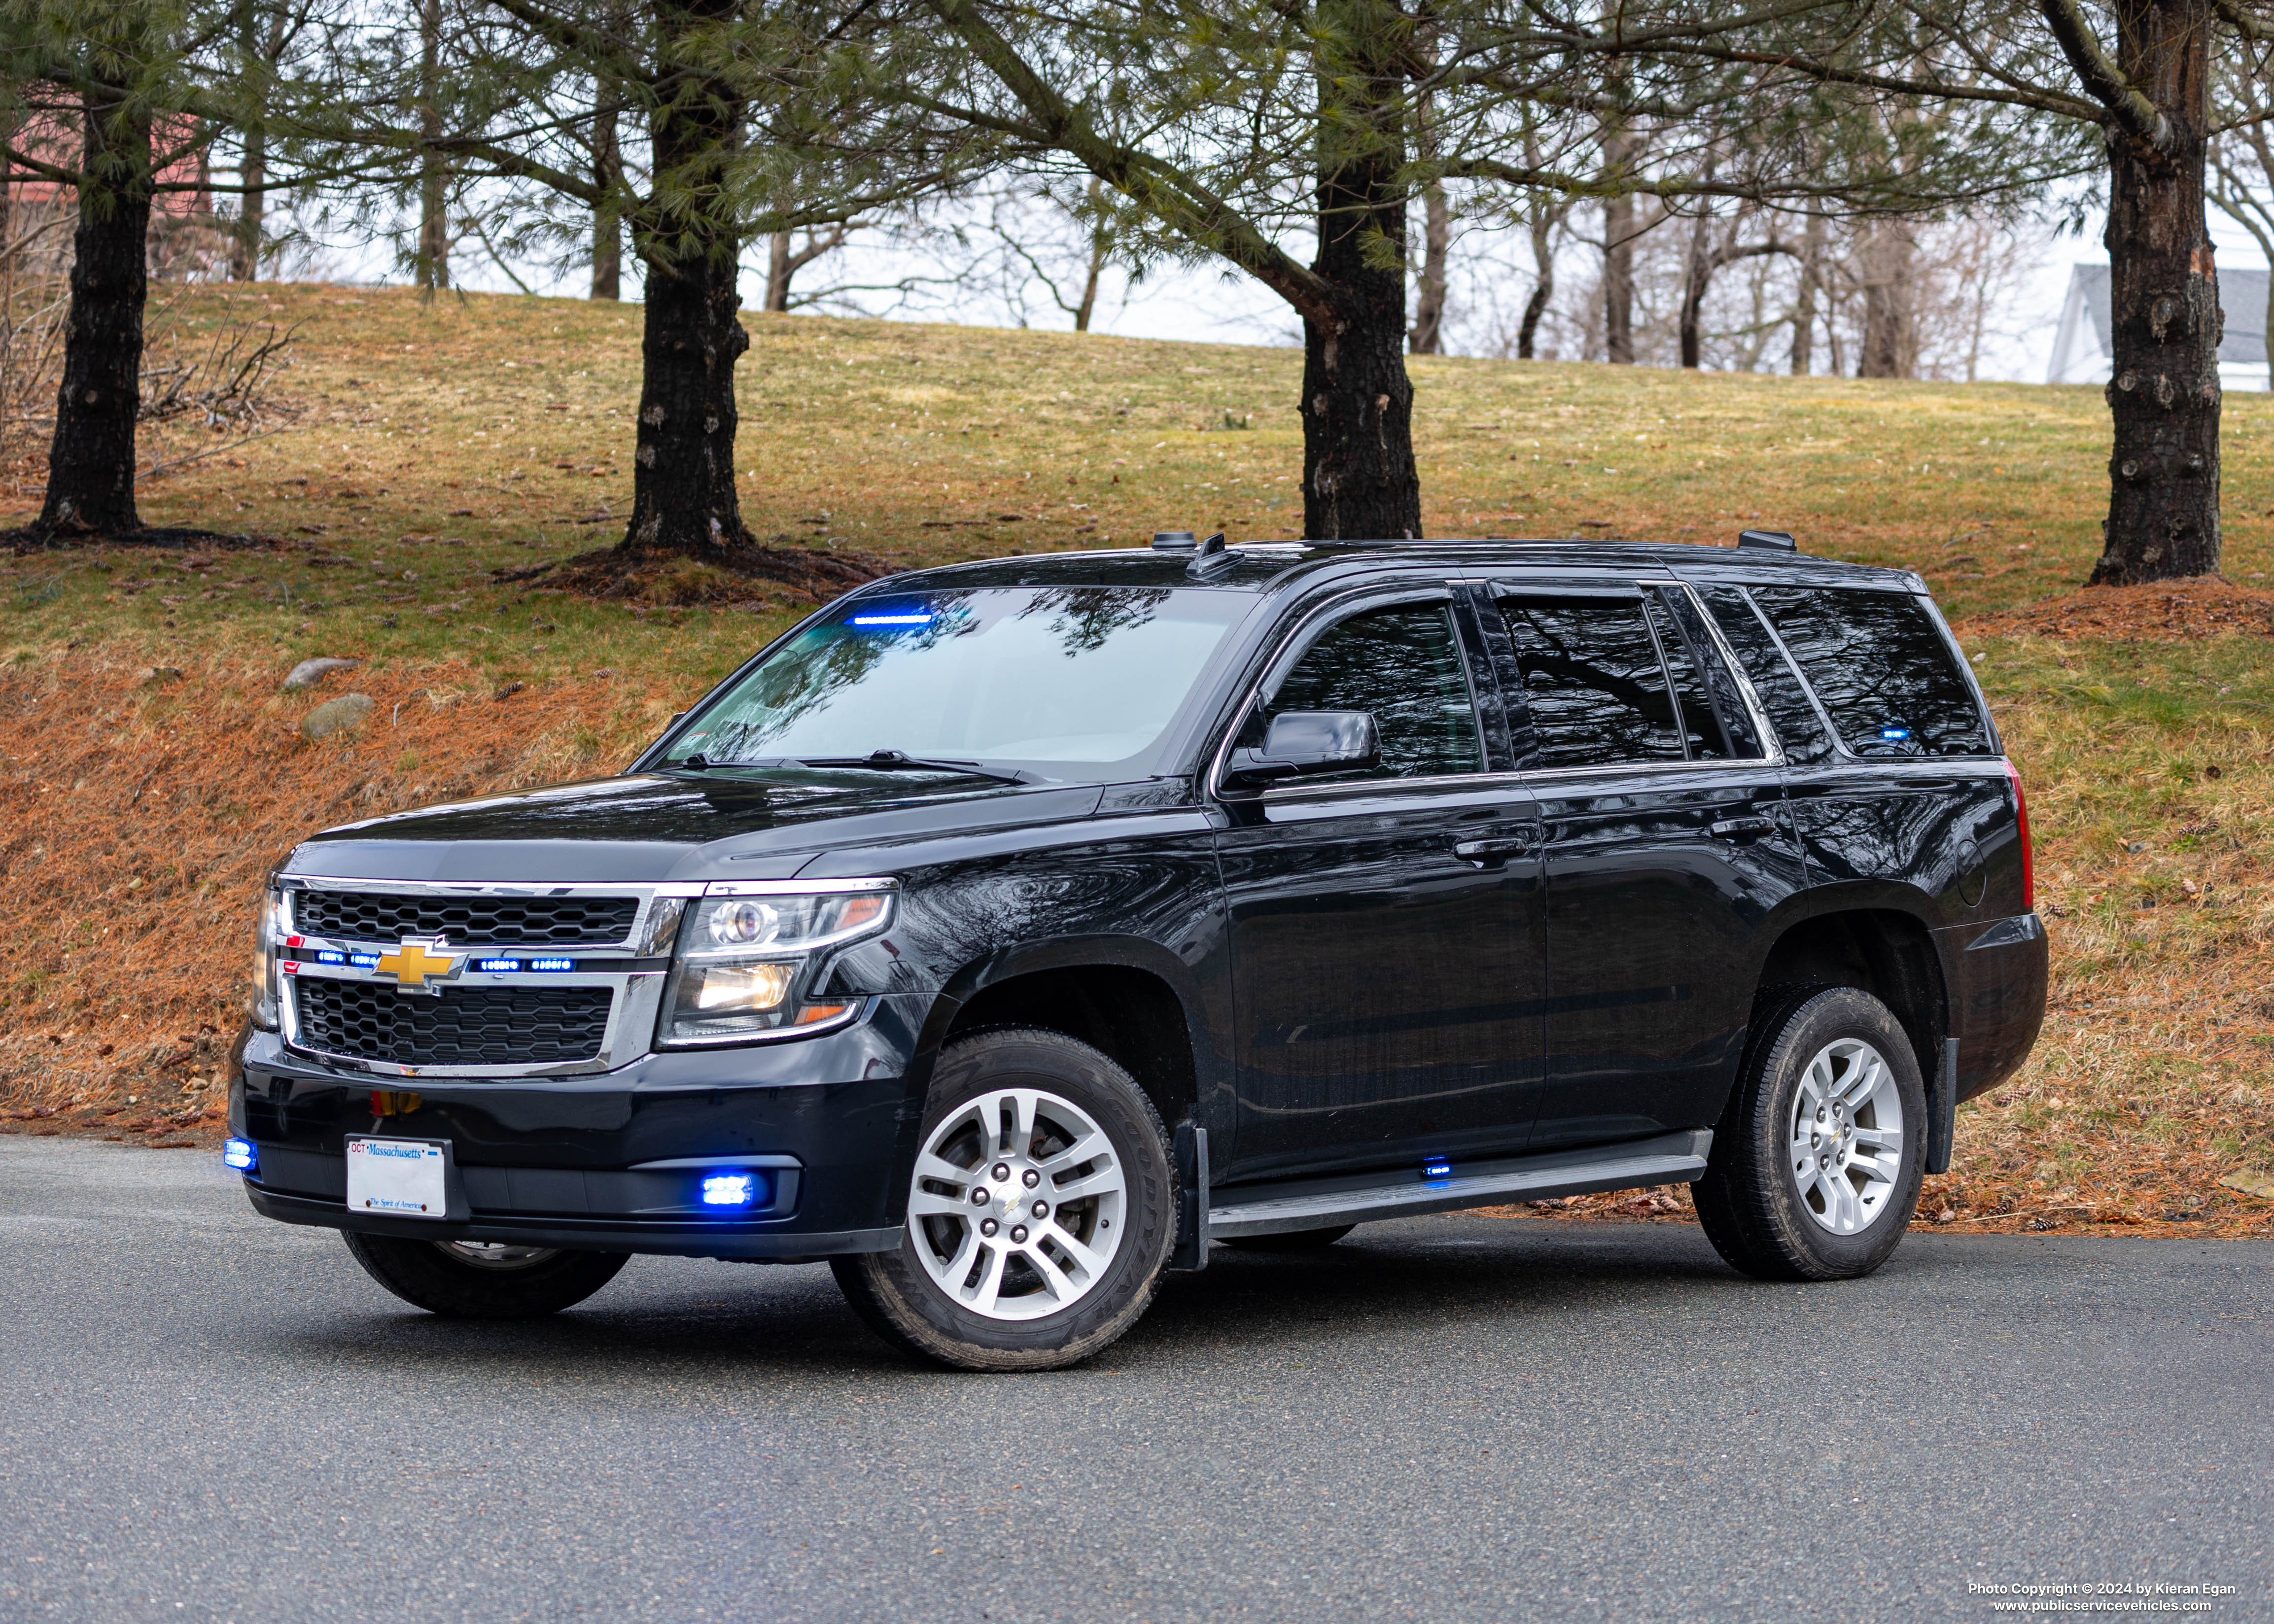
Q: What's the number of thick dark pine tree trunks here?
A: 4